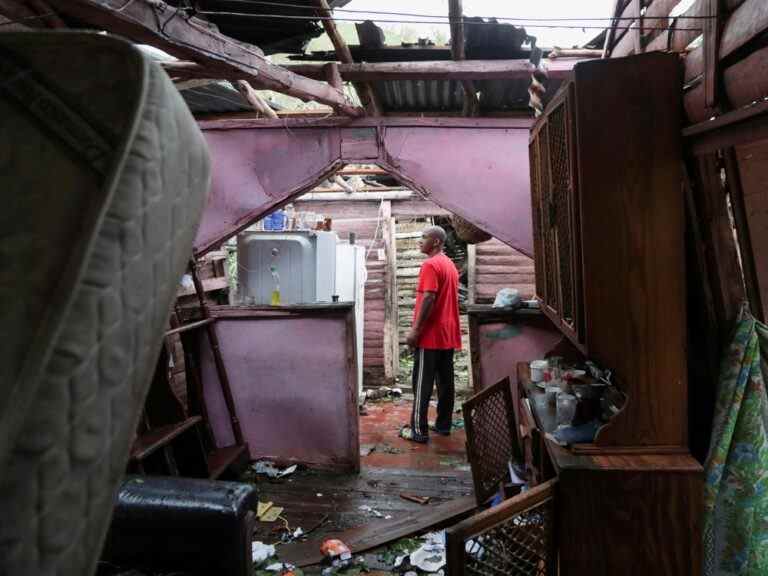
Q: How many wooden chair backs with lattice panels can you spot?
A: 2